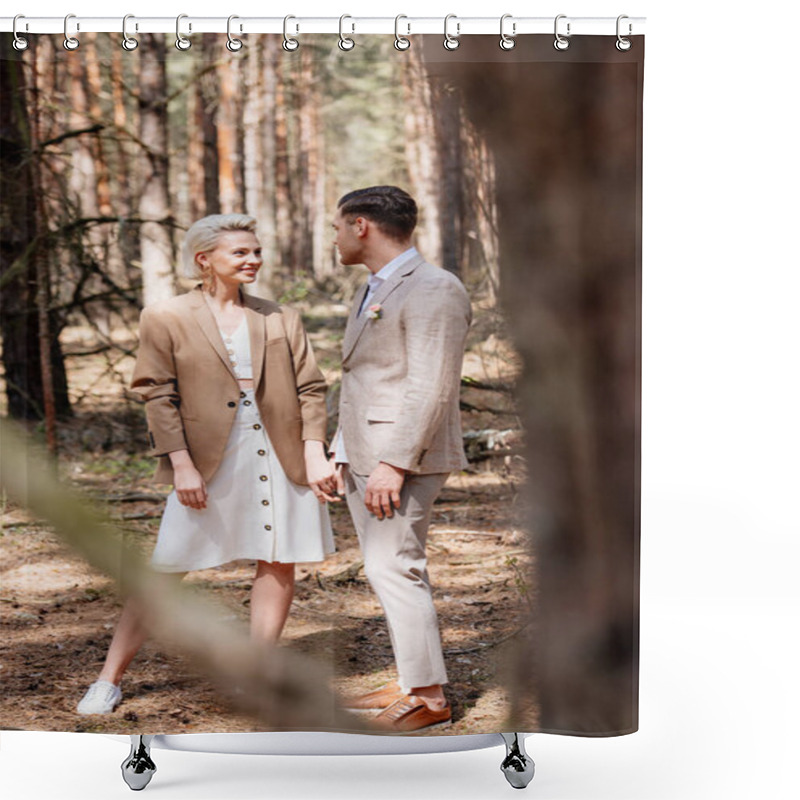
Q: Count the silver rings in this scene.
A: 12